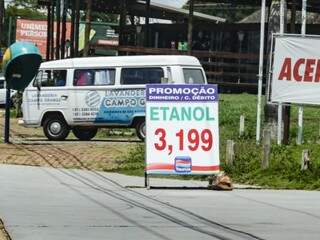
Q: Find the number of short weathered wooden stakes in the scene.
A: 4